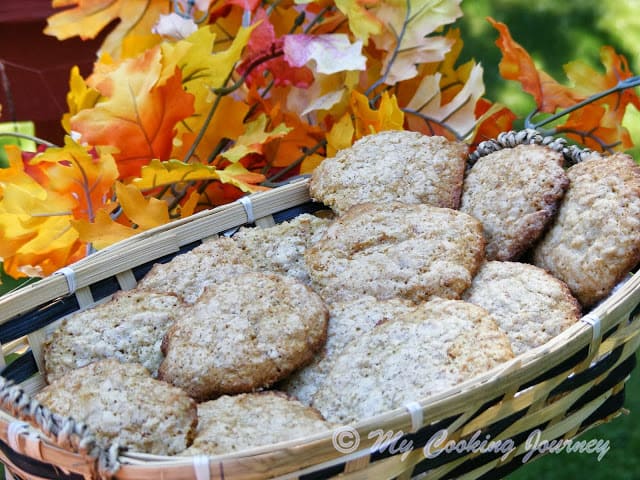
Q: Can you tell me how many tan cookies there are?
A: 13